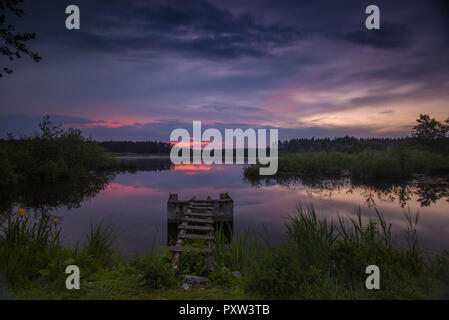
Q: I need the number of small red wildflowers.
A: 0